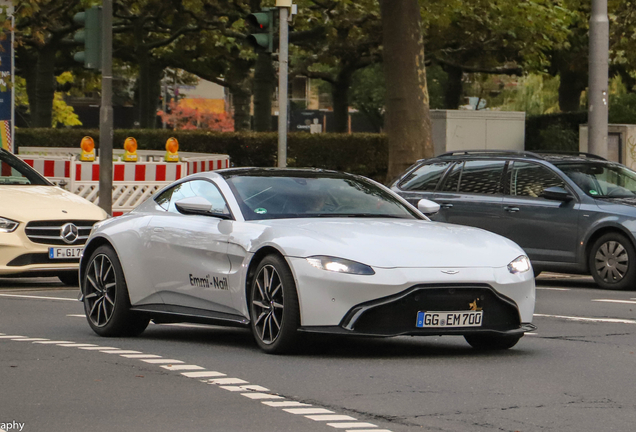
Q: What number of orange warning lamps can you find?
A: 3